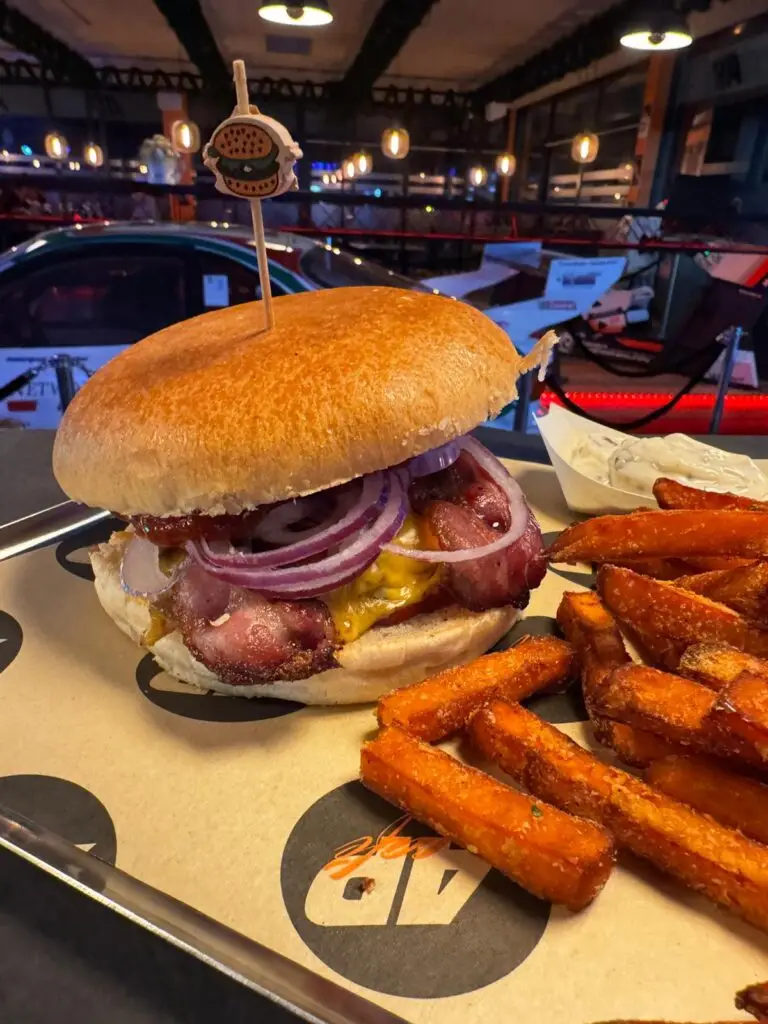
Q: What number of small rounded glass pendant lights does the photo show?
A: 9